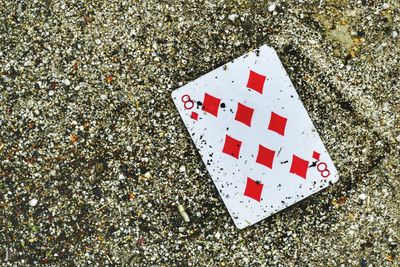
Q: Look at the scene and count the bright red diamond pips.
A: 10